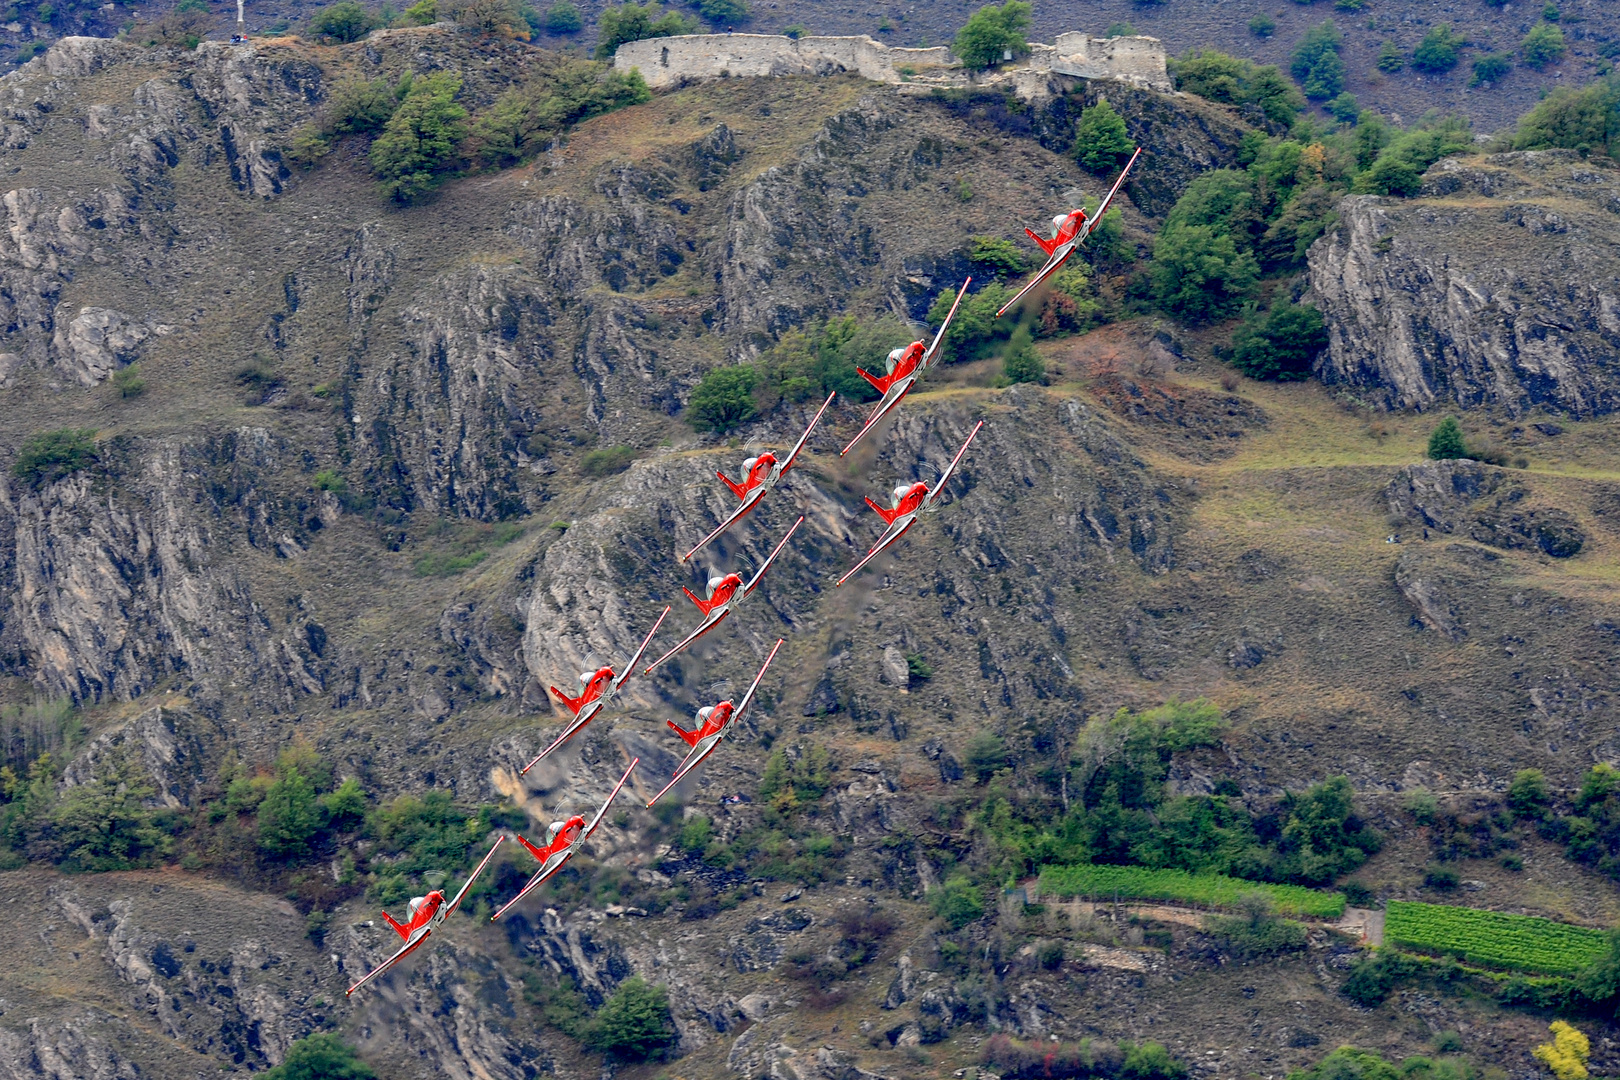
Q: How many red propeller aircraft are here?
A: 9